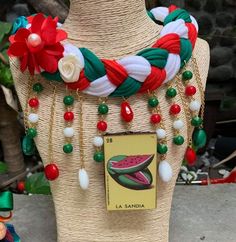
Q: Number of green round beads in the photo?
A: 12